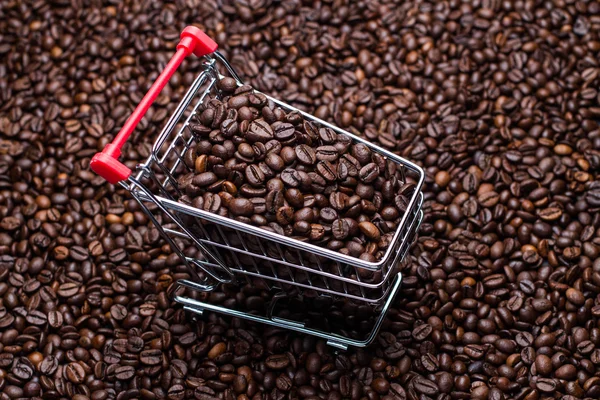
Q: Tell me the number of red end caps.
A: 2